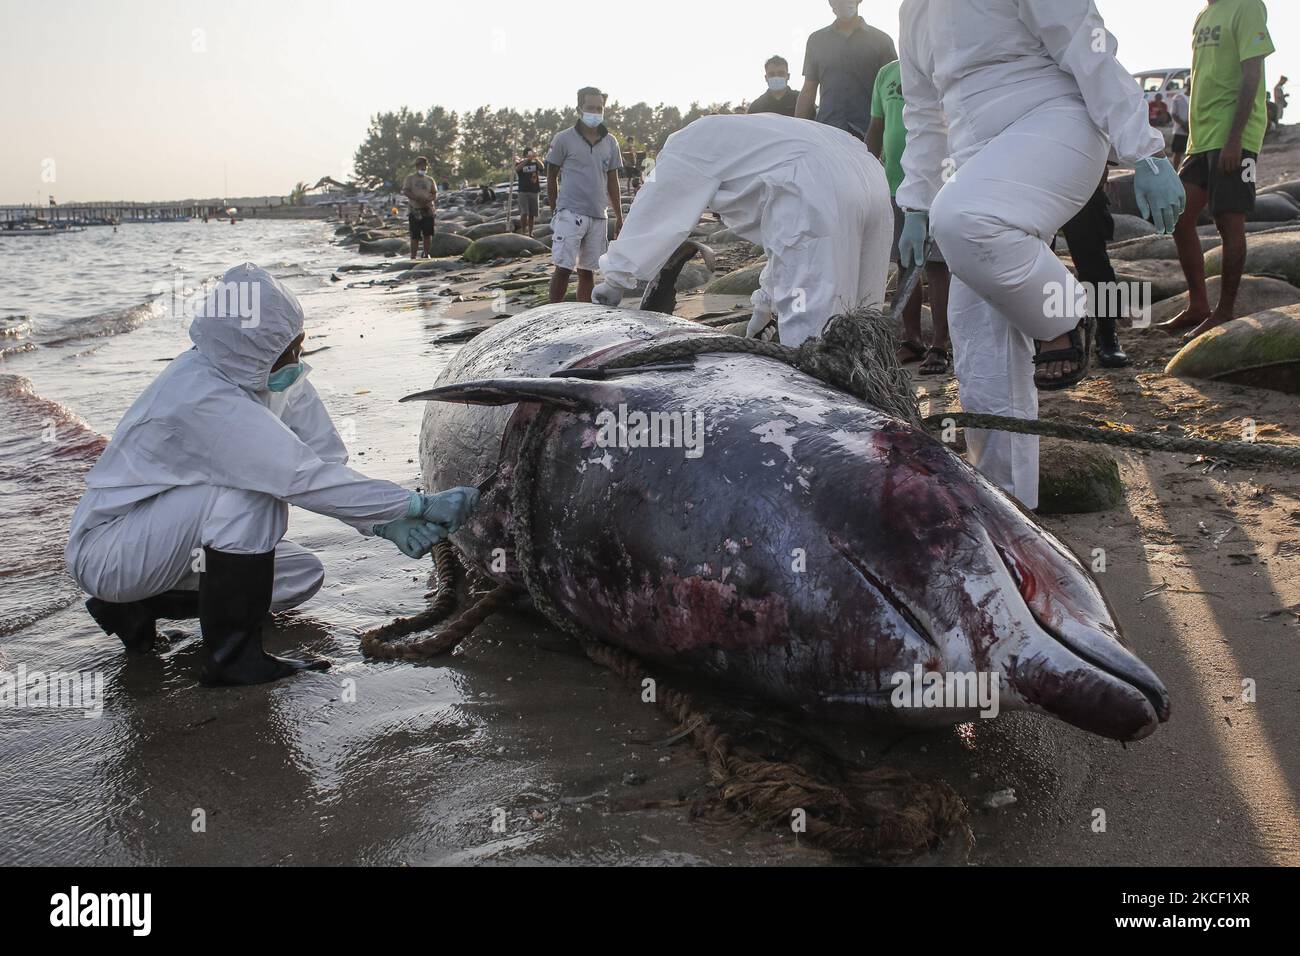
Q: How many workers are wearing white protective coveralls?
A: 3